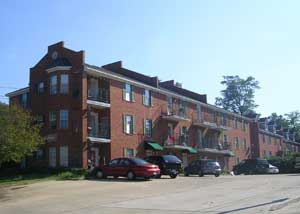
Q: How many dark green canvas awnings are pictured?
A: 3